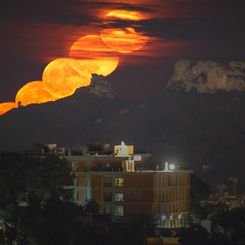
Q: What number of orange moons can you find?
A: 5